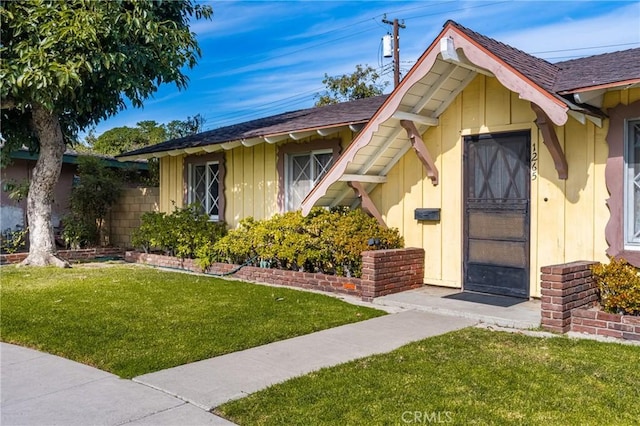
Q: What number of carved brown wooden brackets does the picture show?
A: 3